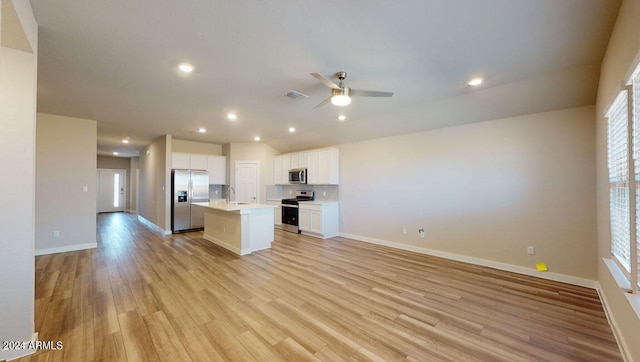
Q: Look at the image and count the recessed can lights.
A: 9